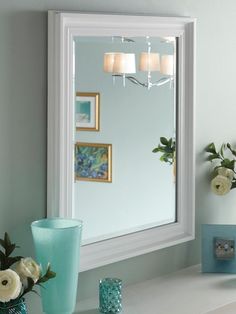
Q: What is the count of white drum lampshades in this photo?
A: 4